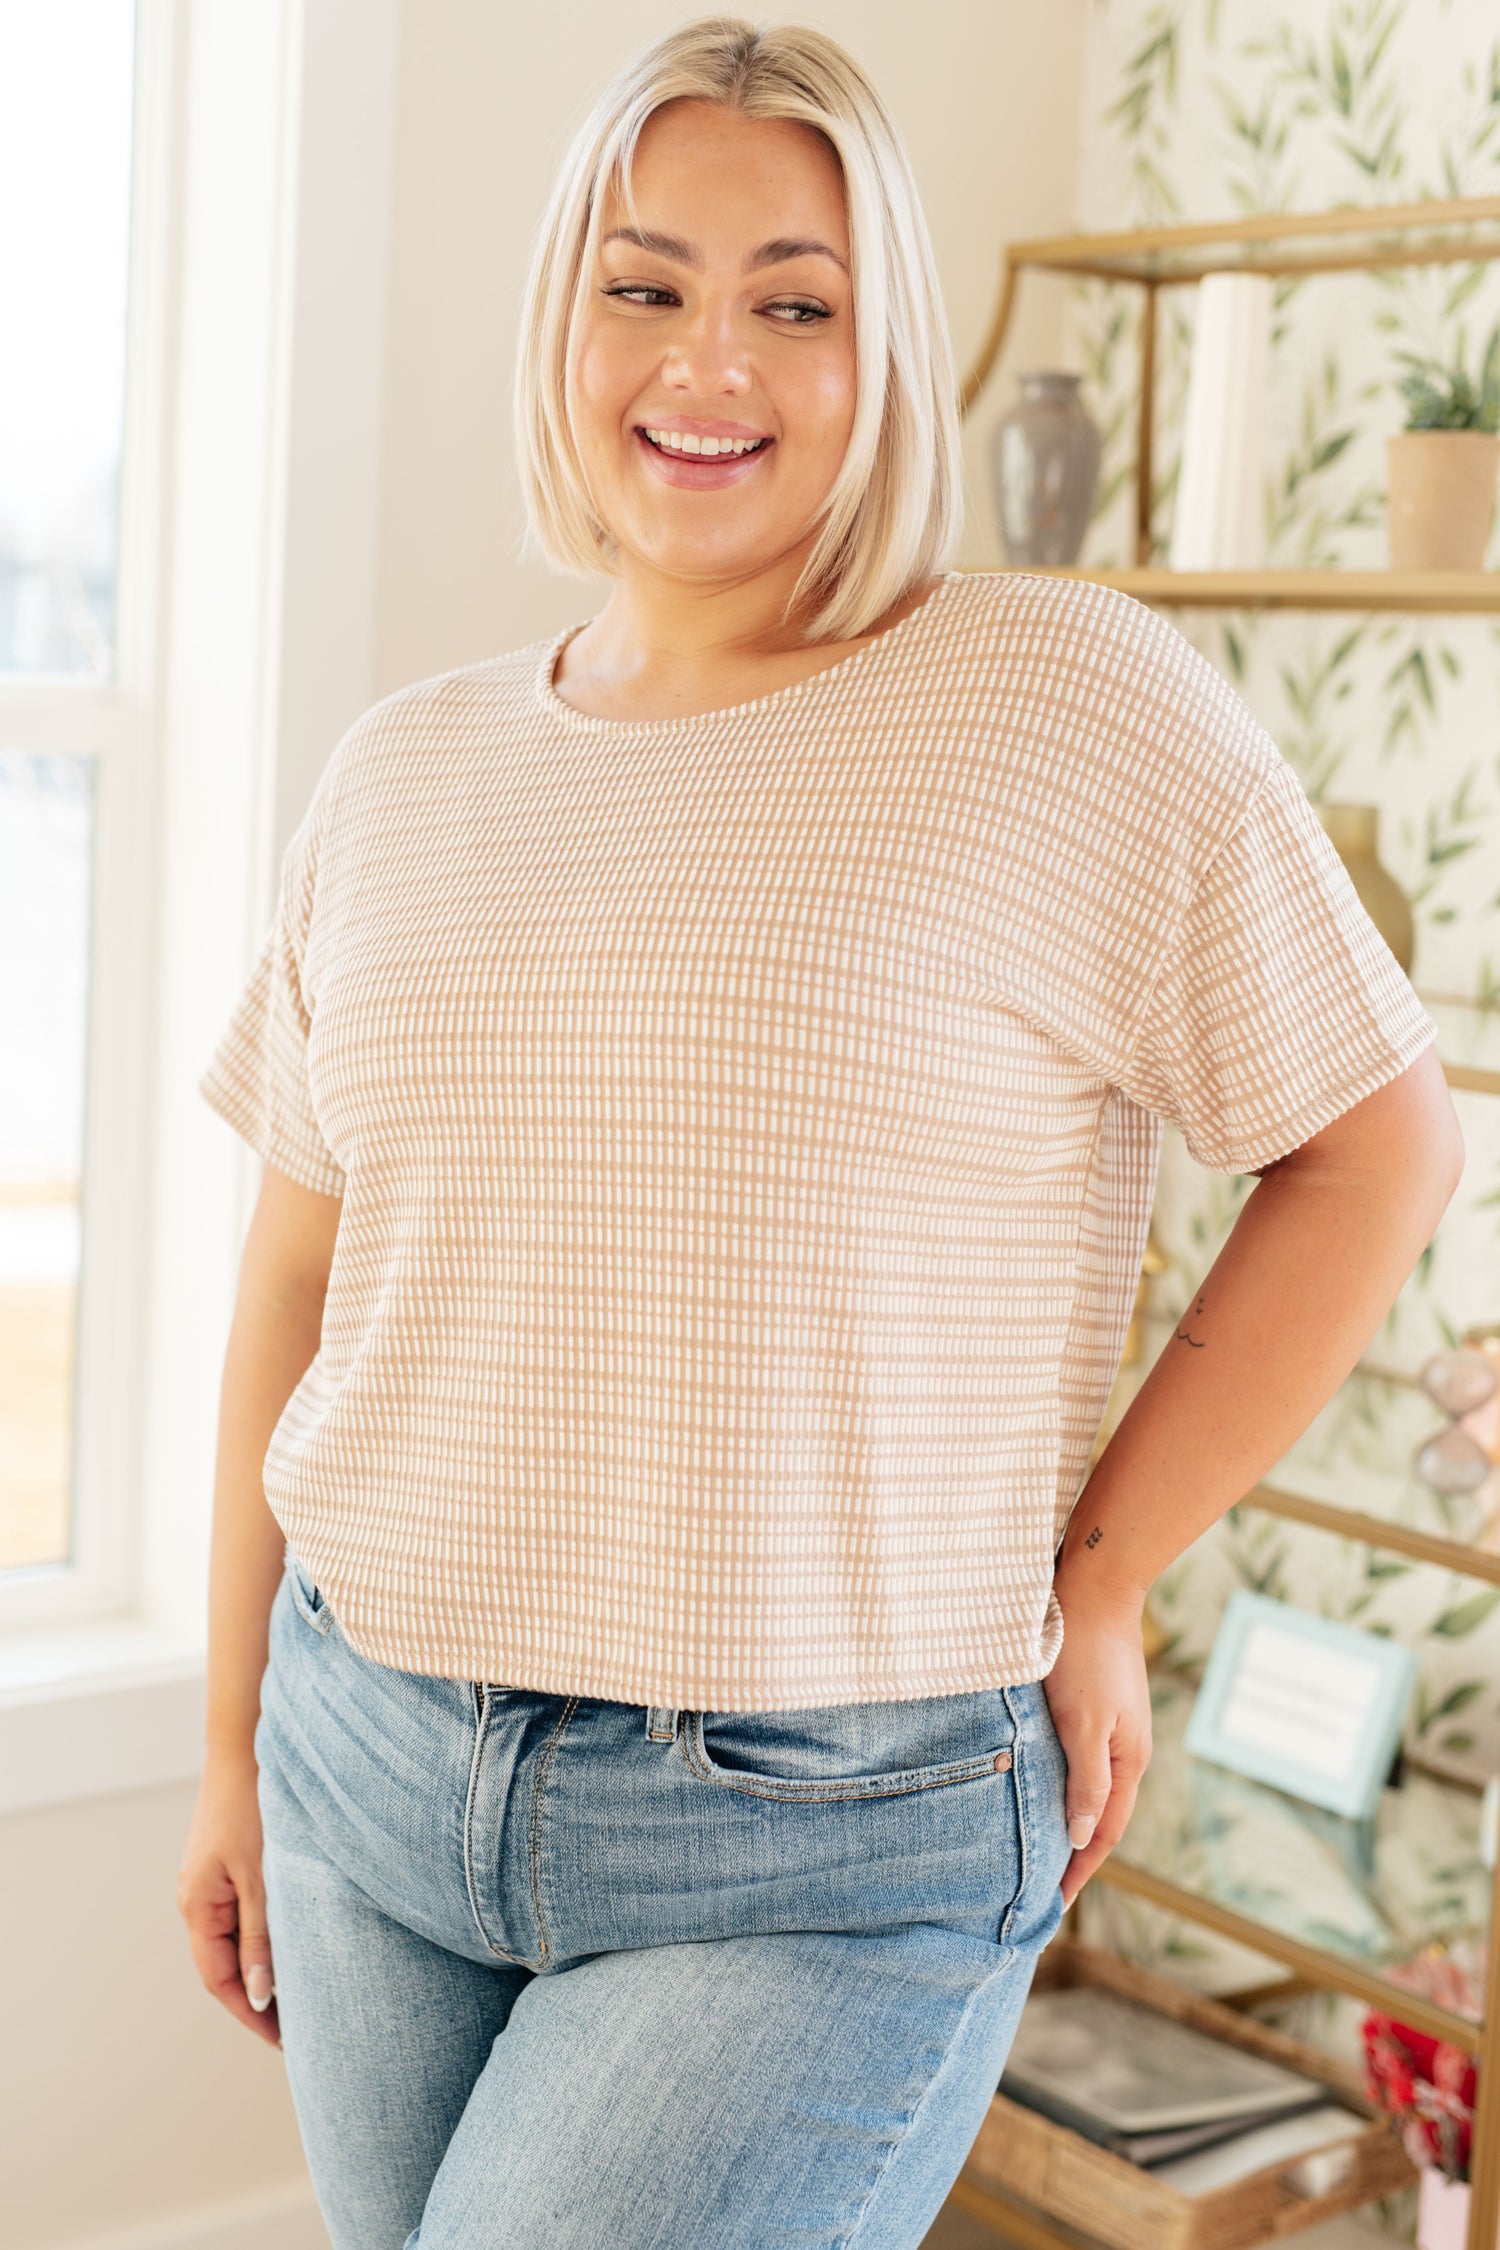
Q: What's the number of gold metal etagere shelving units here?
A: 1